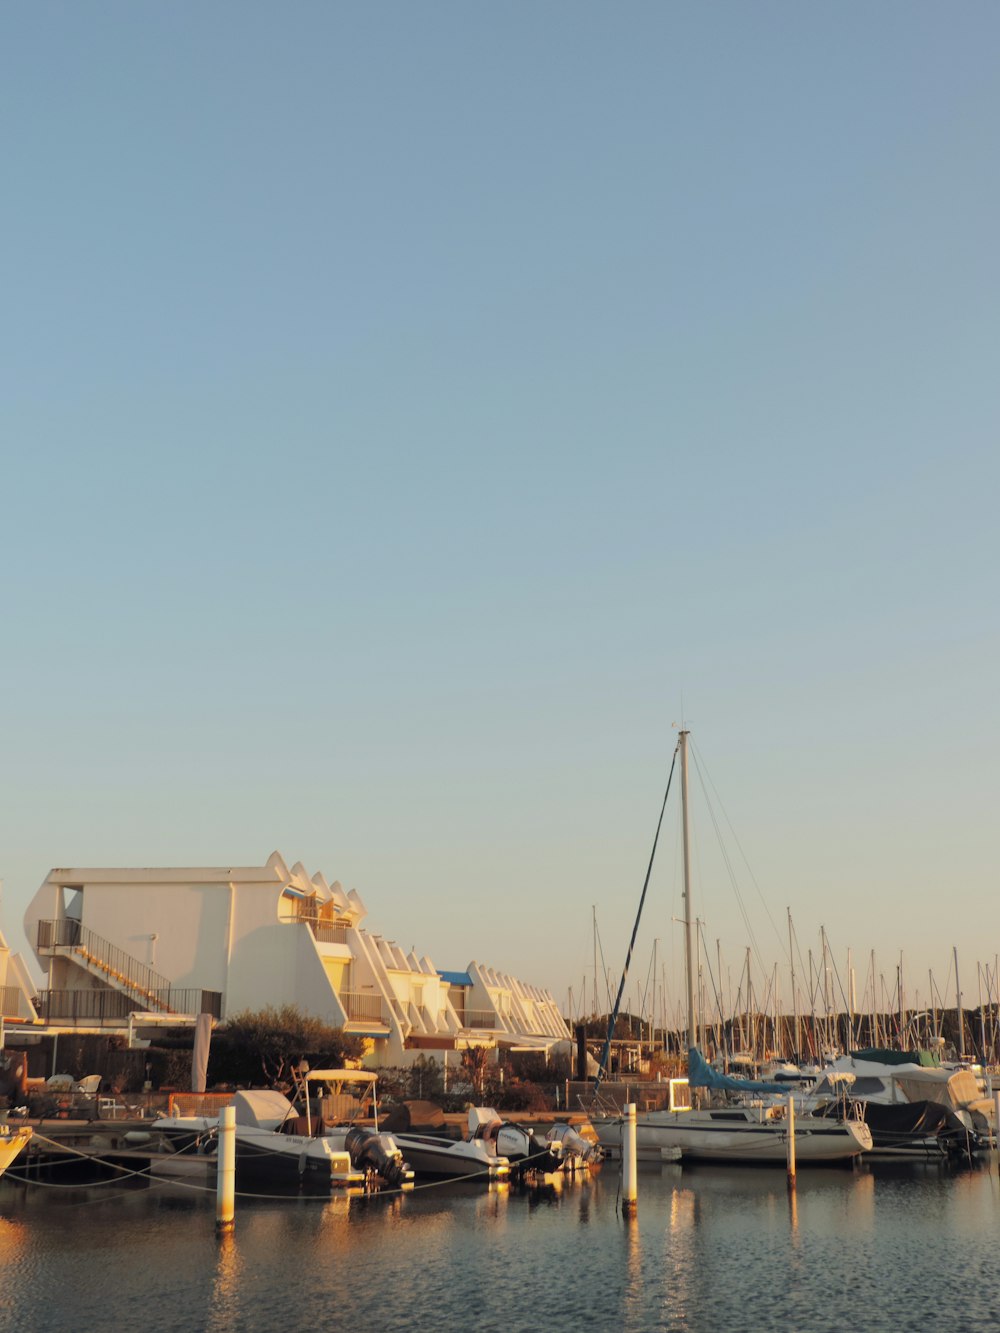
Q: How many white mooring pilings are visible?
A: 3